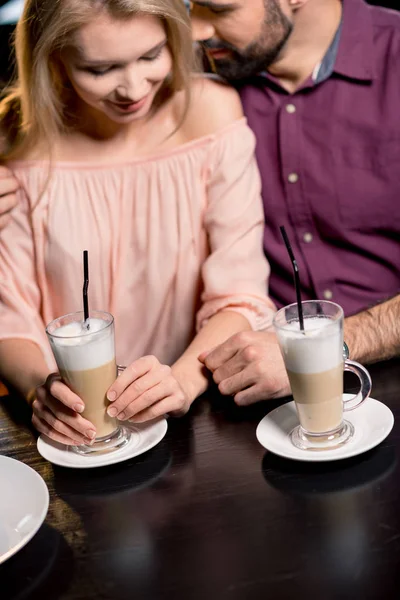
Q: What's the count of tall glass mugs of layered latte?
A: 2